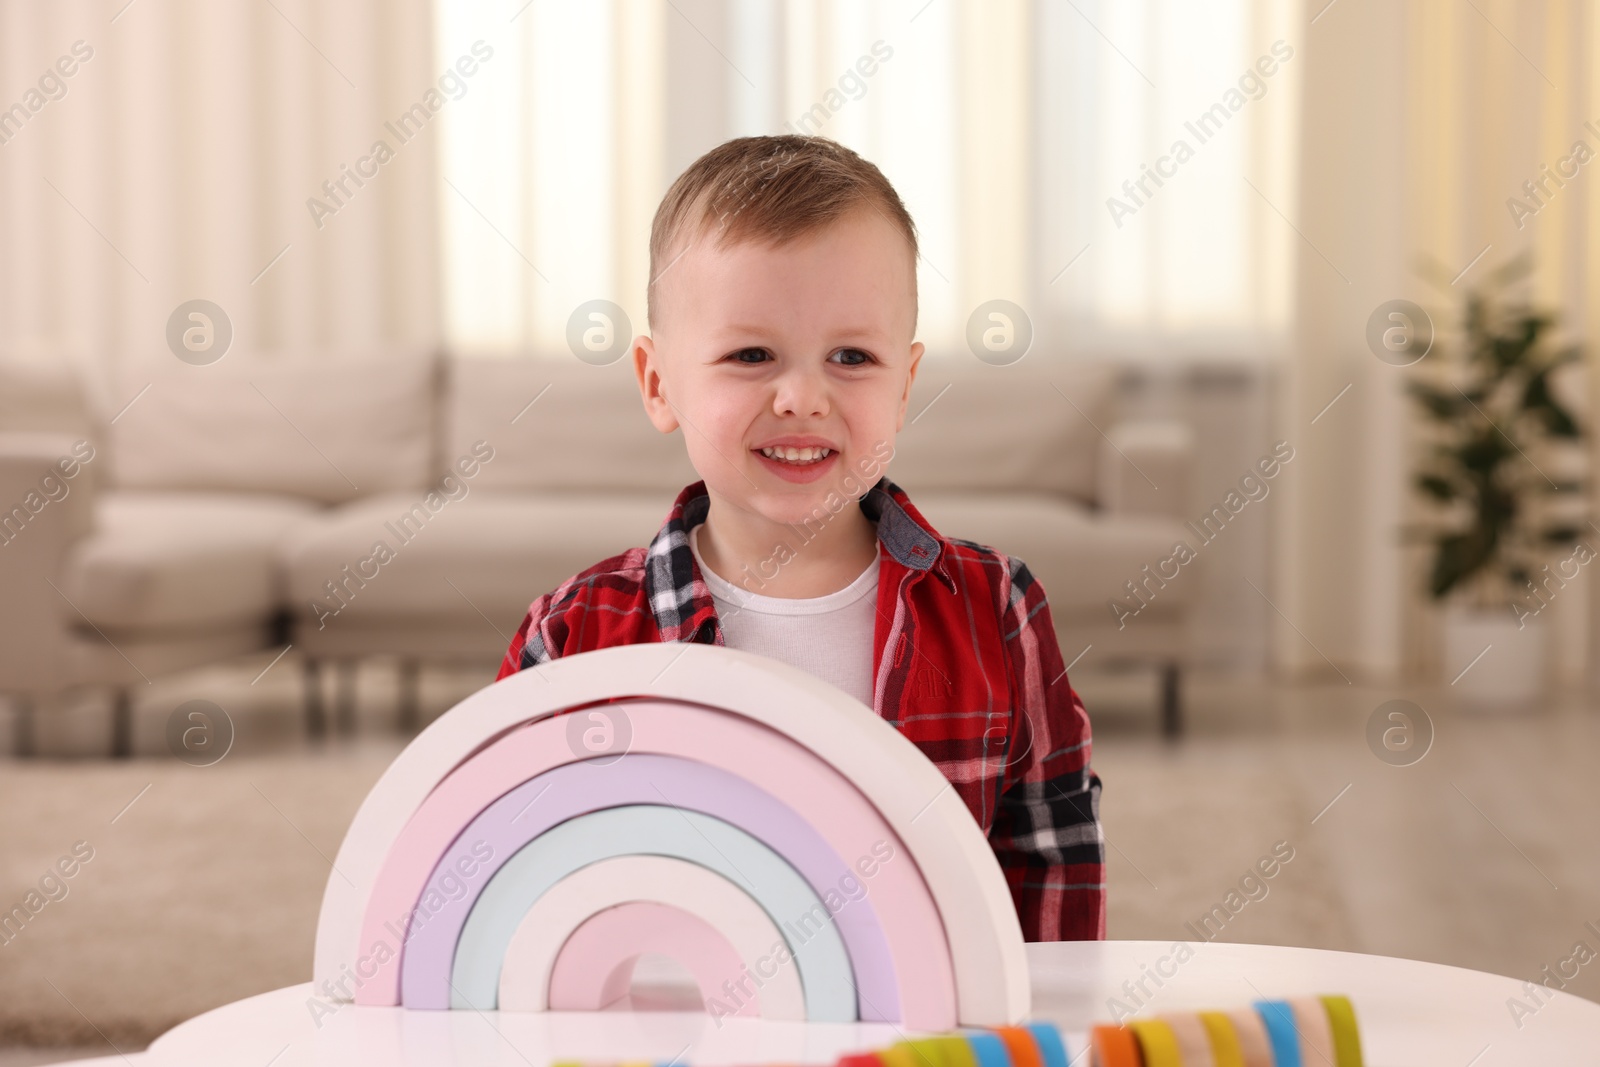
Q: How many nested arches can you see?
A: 6